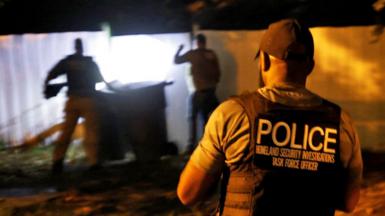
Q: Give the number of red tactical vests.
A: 0